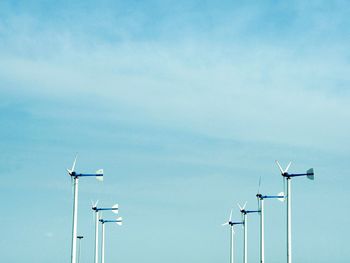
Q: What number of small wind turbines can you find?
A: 7